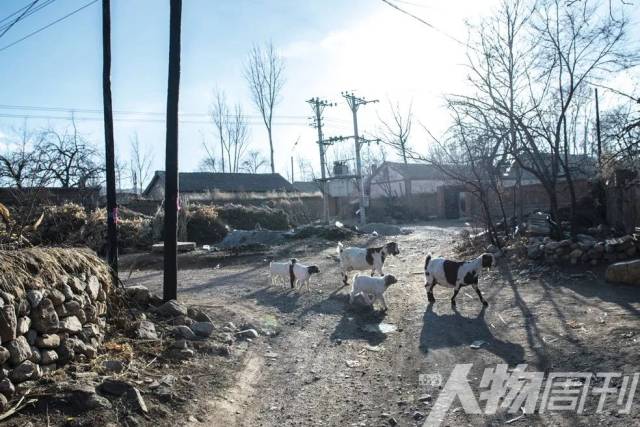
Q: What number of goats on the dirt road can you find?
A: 5